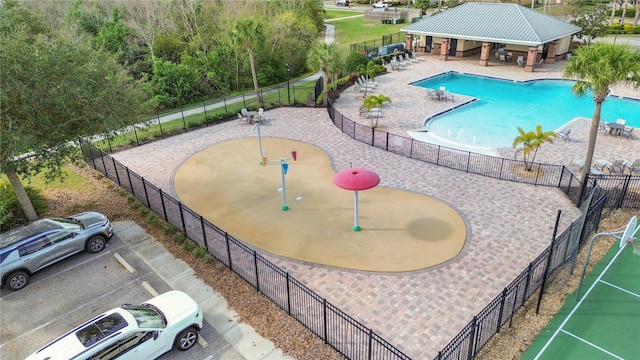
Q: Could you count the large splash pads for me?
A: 1